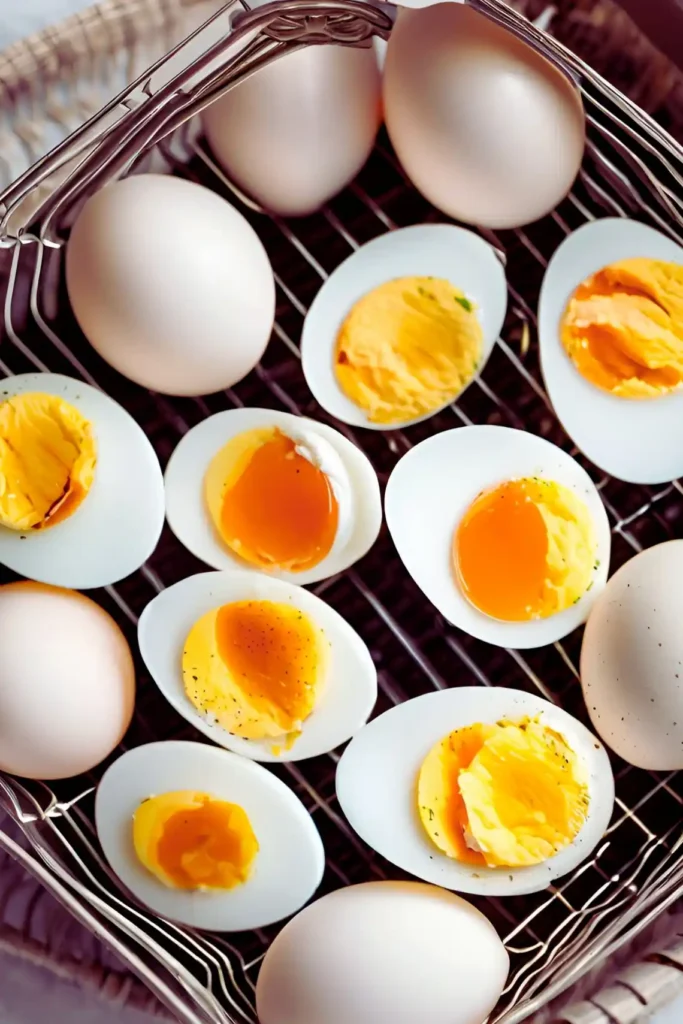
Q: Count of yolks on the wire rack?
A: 8